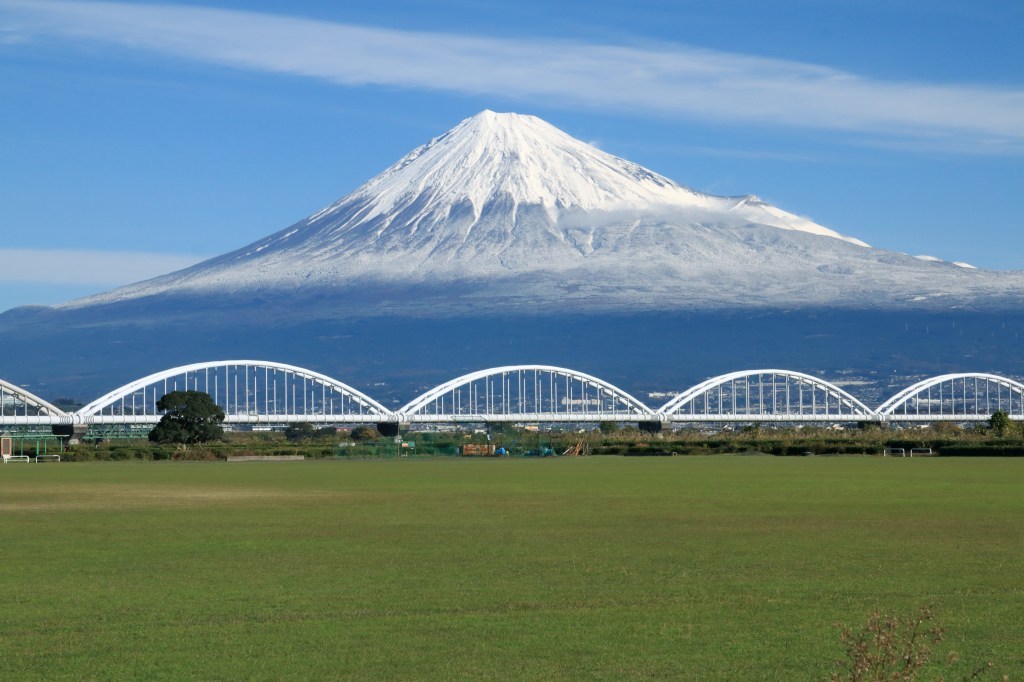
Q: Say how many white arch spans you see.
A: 5